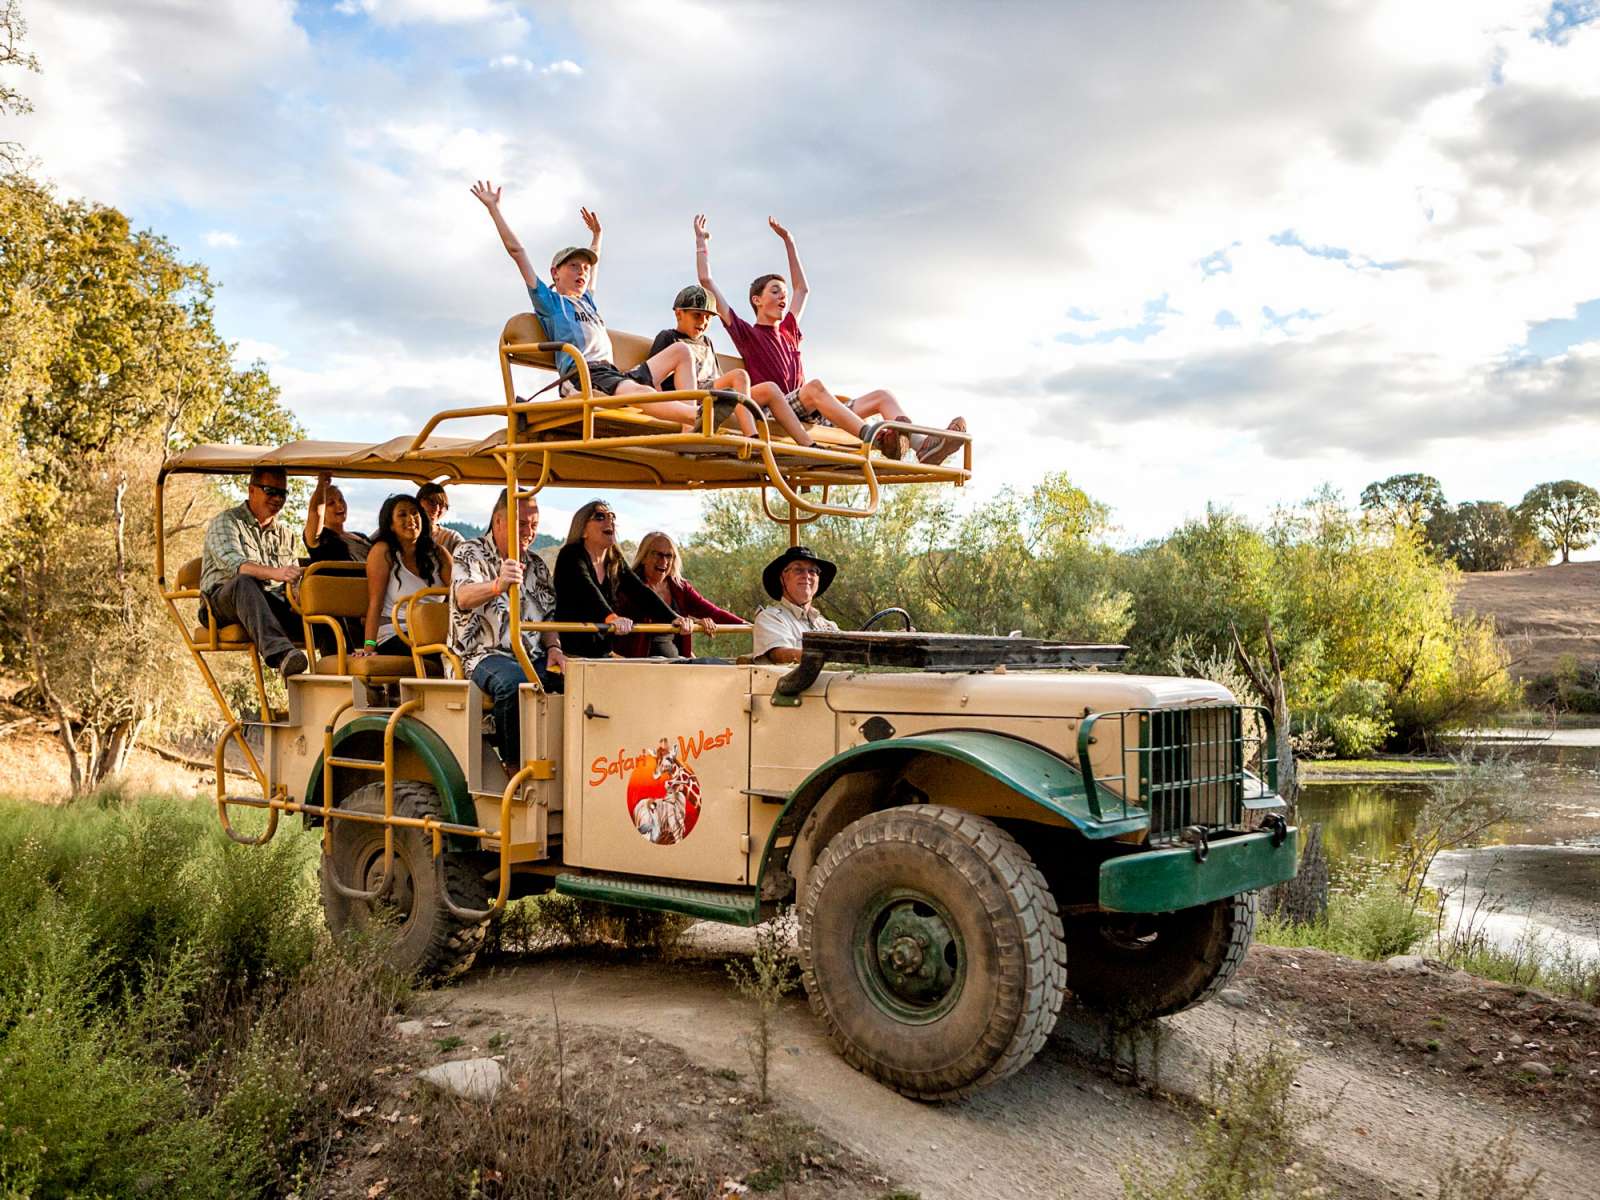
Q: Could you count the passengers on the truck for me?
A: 10